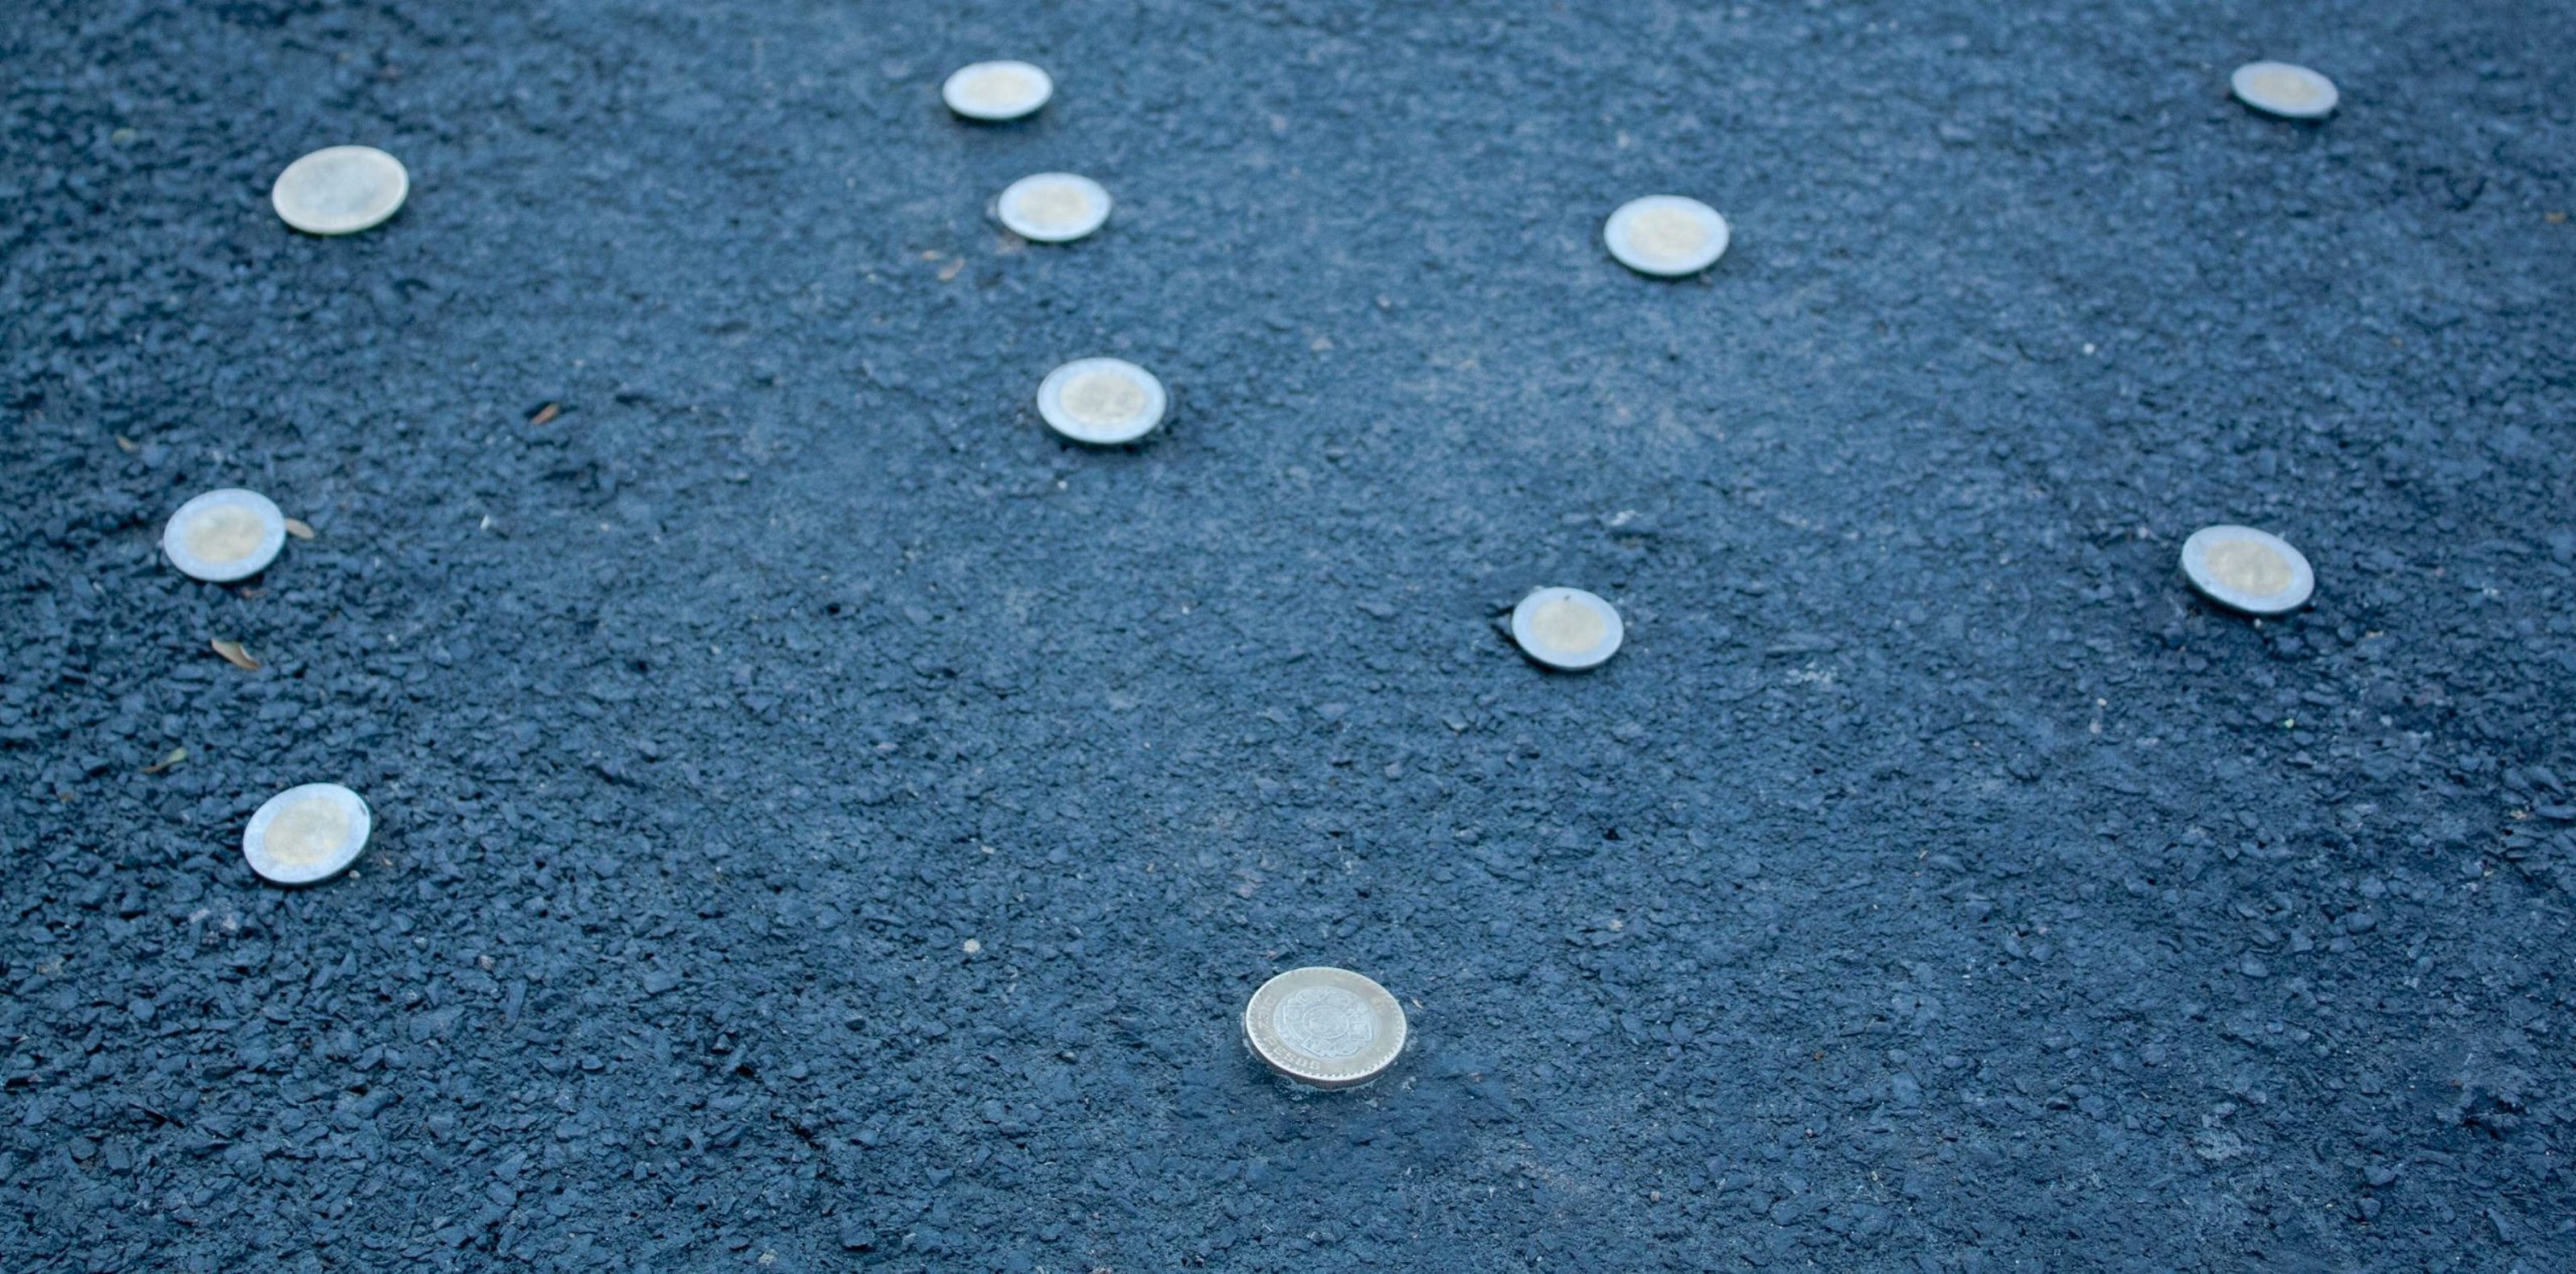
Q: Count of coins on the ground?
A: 11